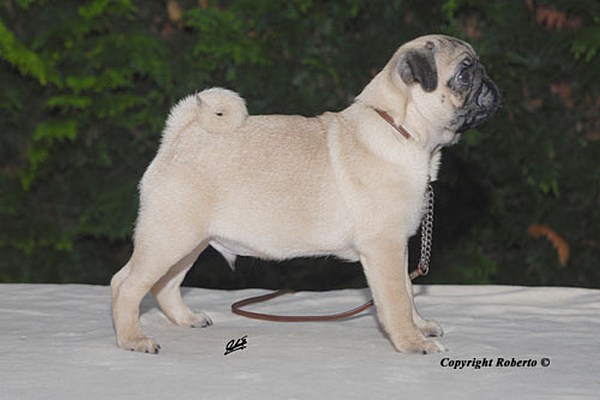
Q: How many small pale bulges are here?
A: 1